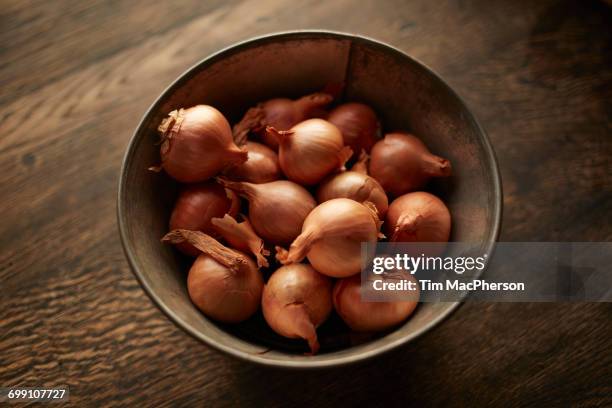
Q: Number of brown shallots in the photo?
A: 14